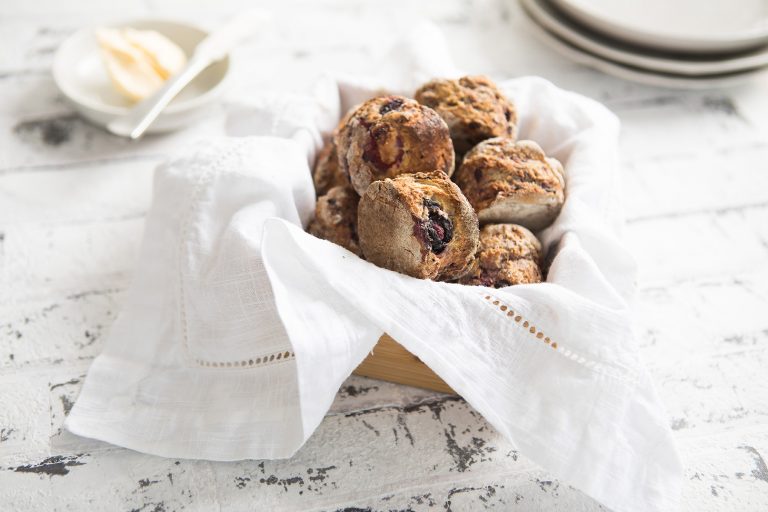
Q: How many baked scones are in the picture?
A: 7